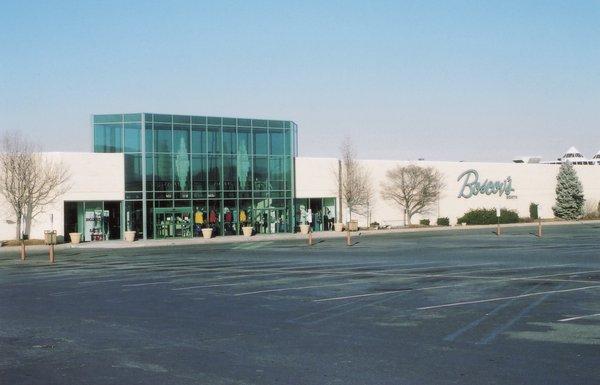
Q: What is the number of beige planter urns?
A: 6